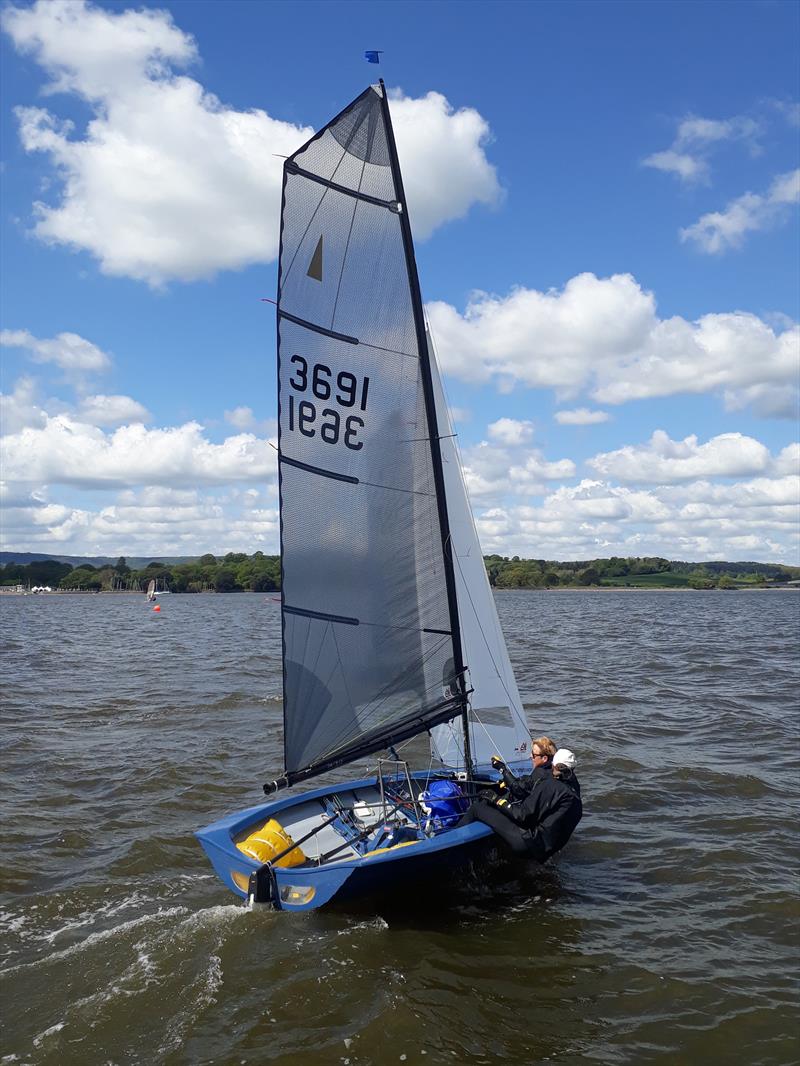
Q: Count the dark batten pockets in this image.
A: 4